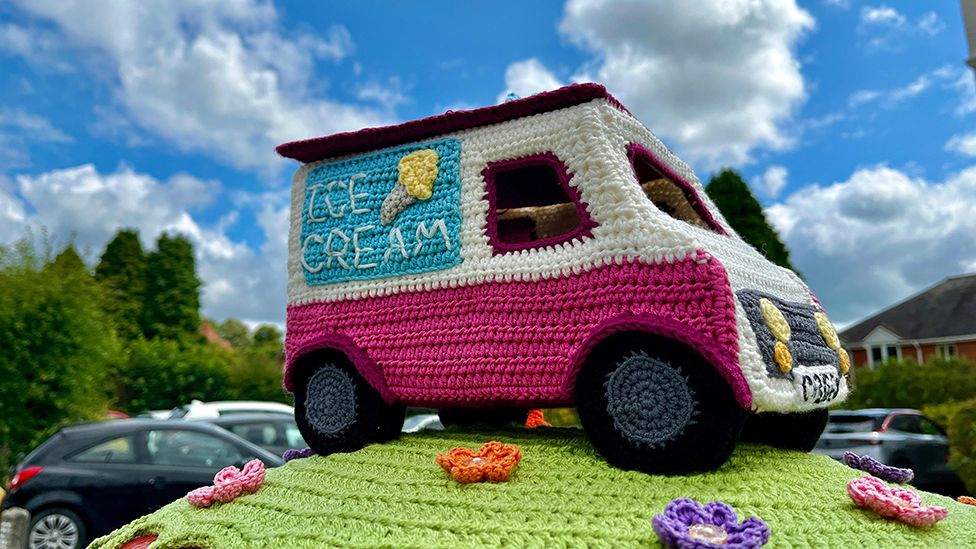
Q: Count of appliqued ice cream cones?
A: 1